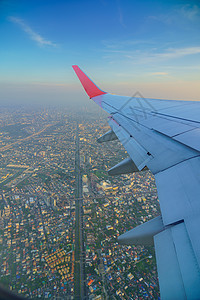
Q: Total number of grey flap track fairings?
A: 3